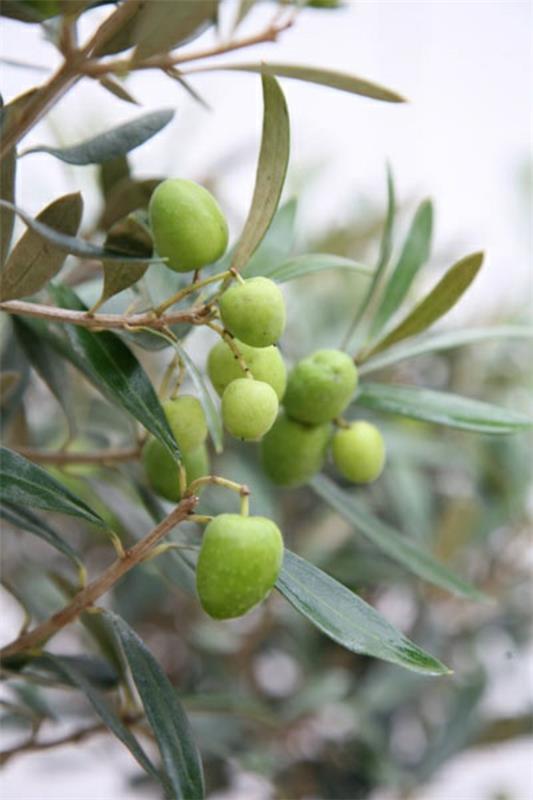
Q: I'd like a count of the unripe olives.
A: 10